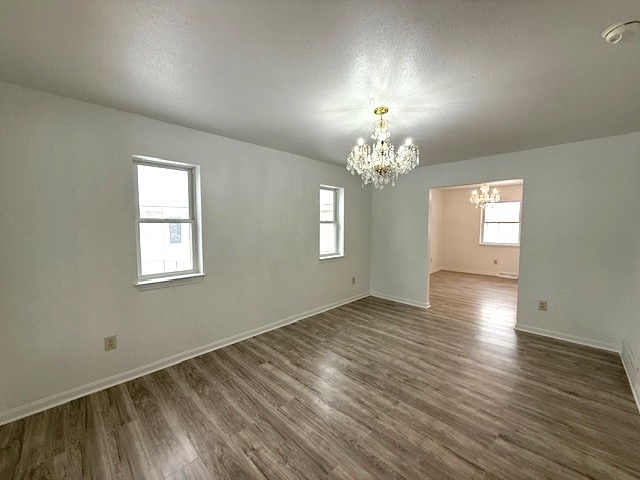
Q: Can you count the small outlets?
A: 4